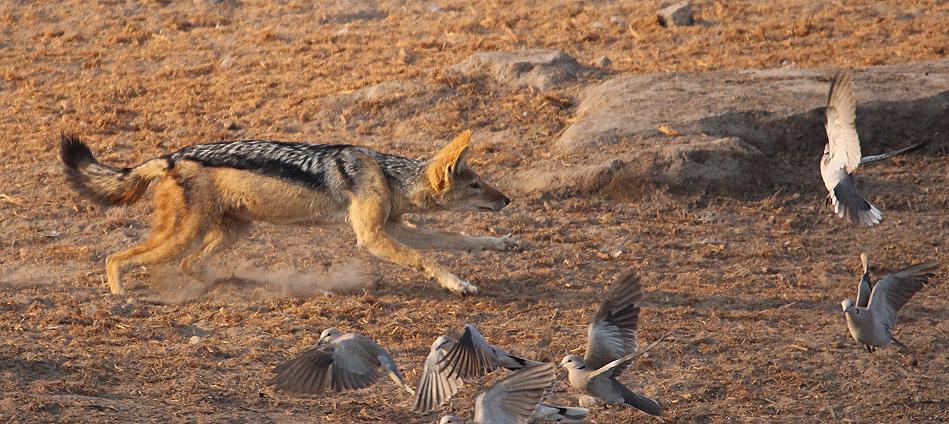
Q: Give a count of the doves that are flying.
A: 6